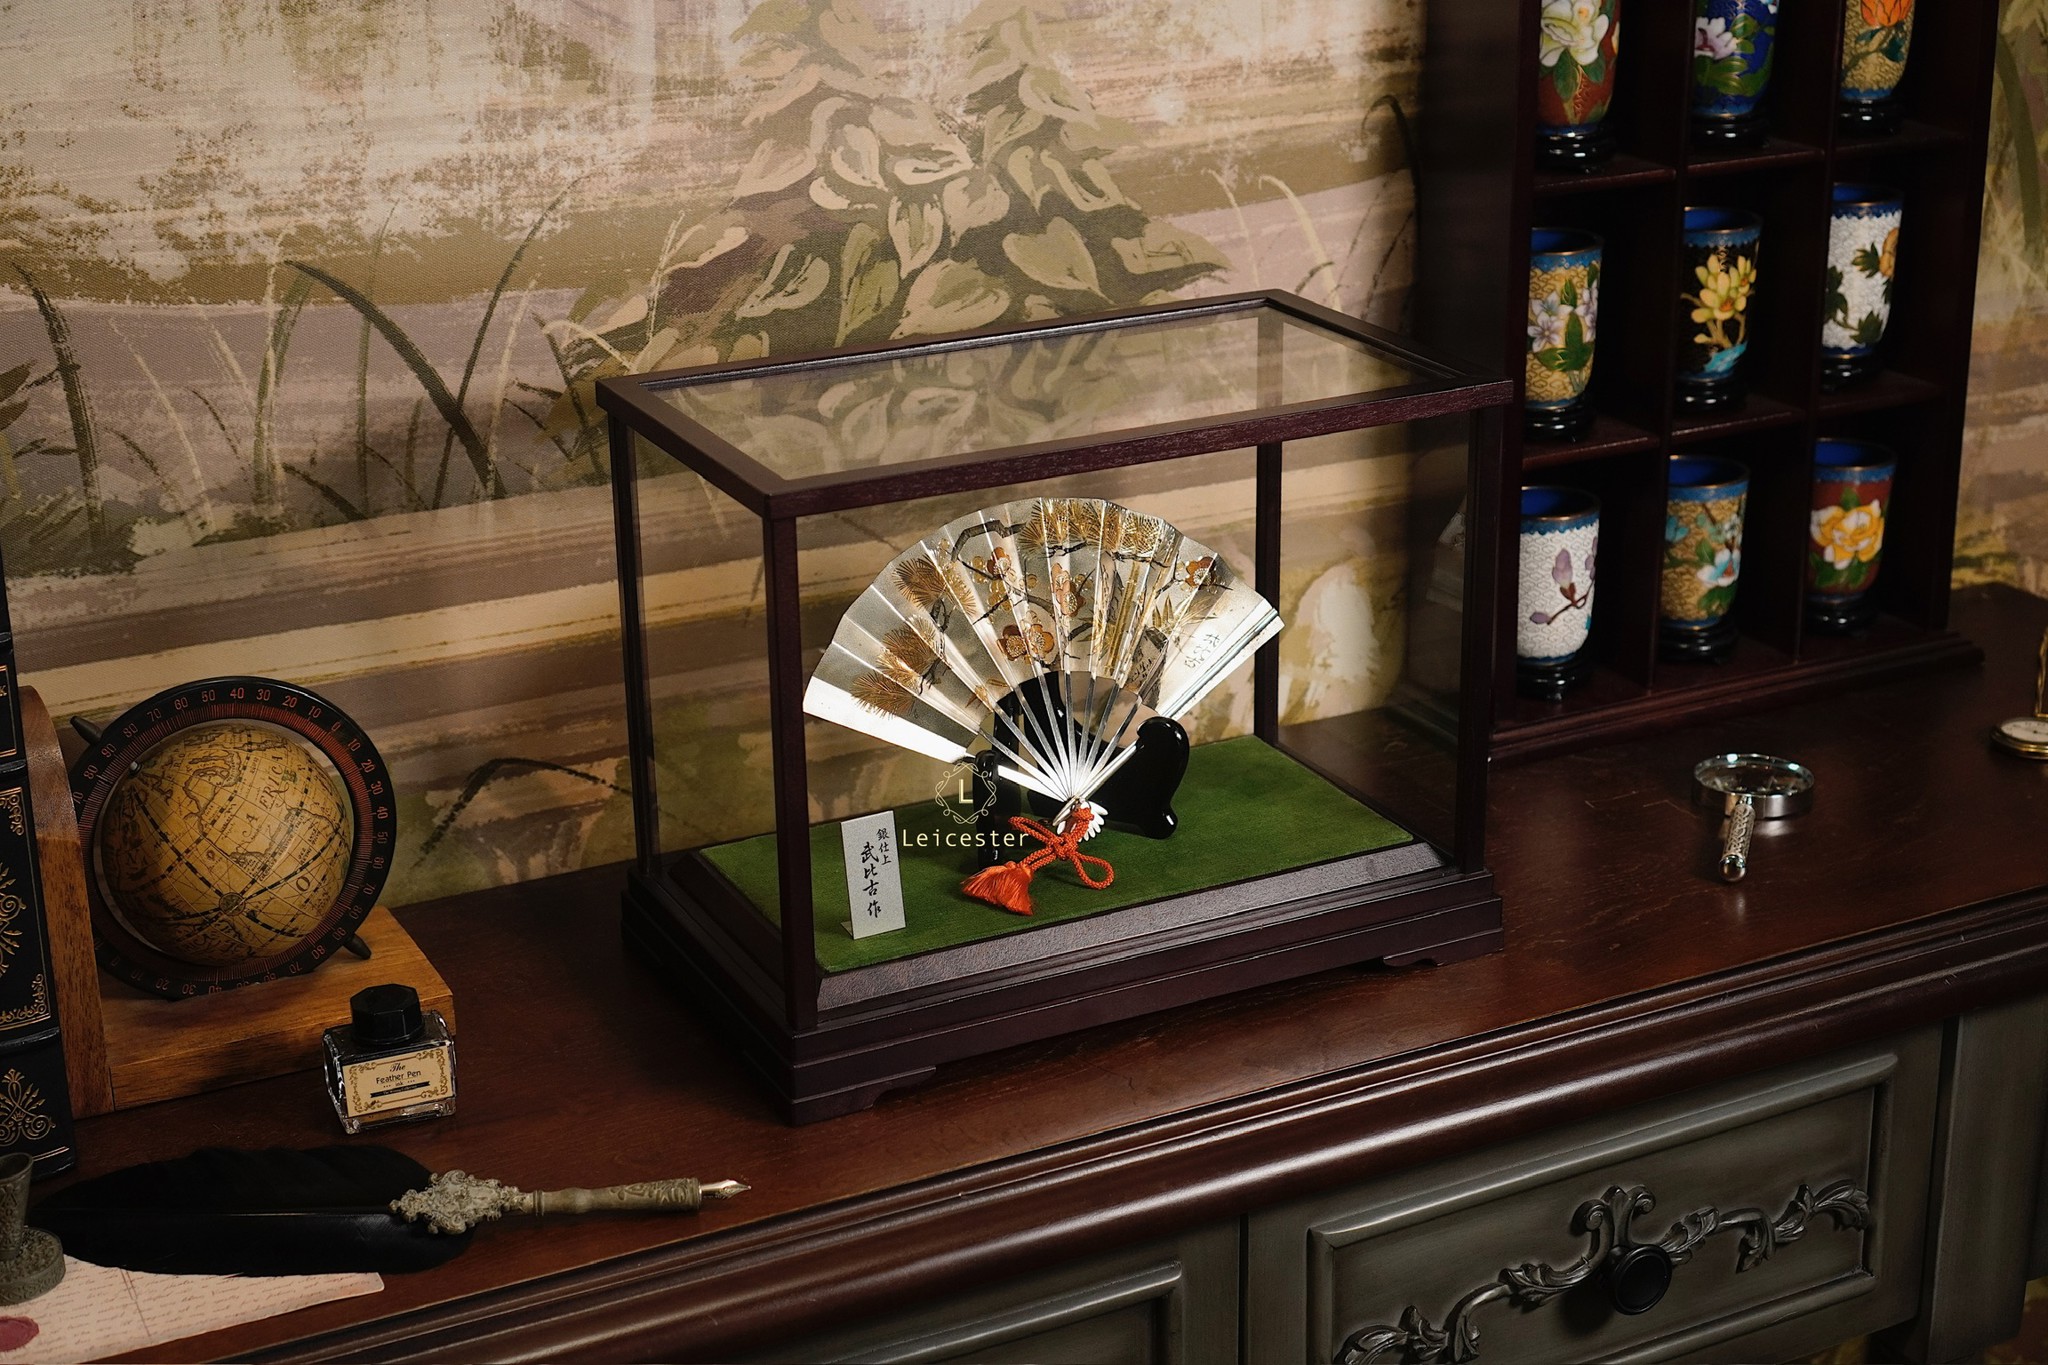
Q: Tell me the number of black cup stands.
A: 9